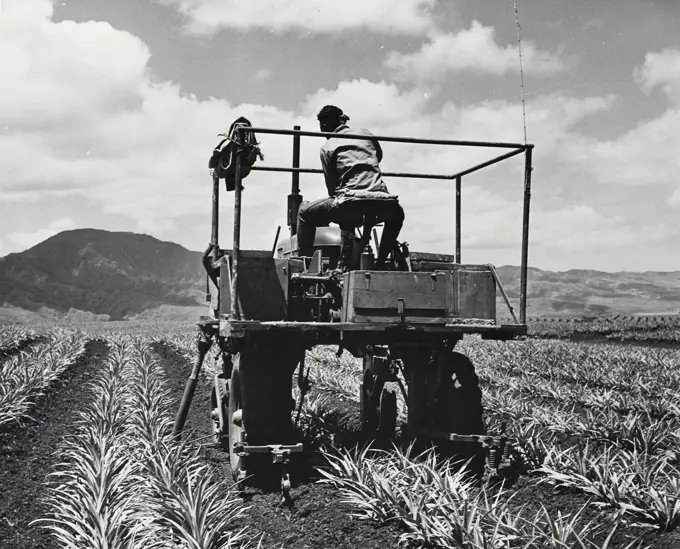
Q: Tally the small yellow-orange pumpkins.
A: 0